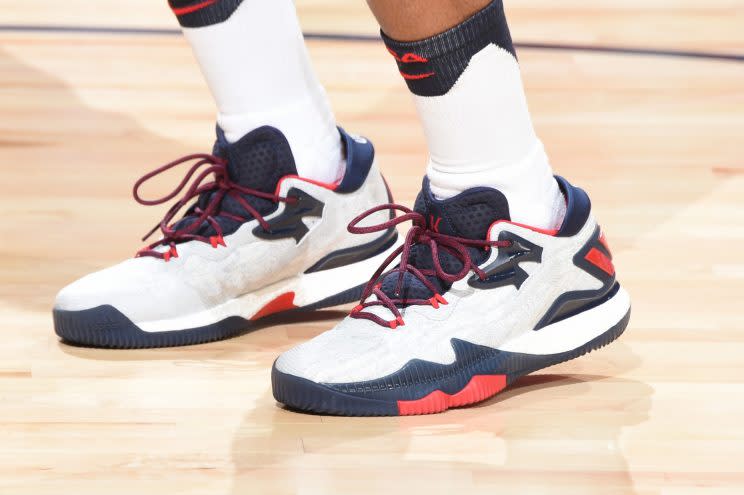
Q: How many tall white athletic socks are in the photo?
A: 2